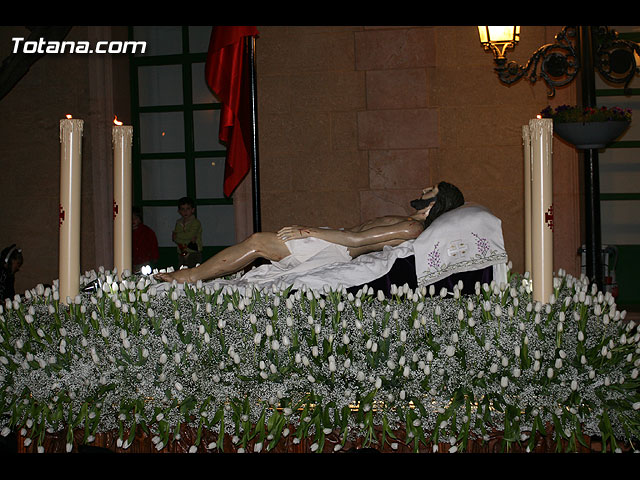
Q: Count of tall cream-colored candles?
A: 4